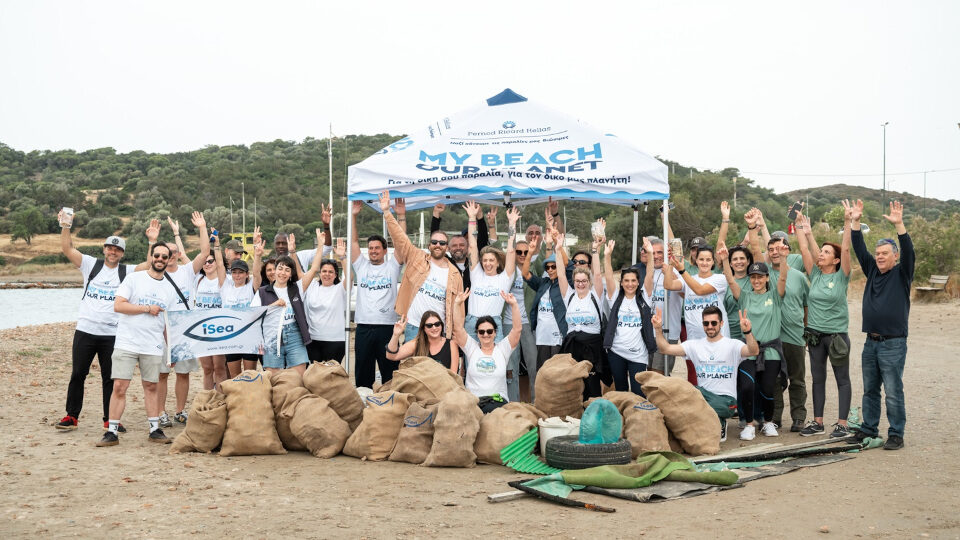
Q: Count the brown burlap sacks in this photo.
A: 13